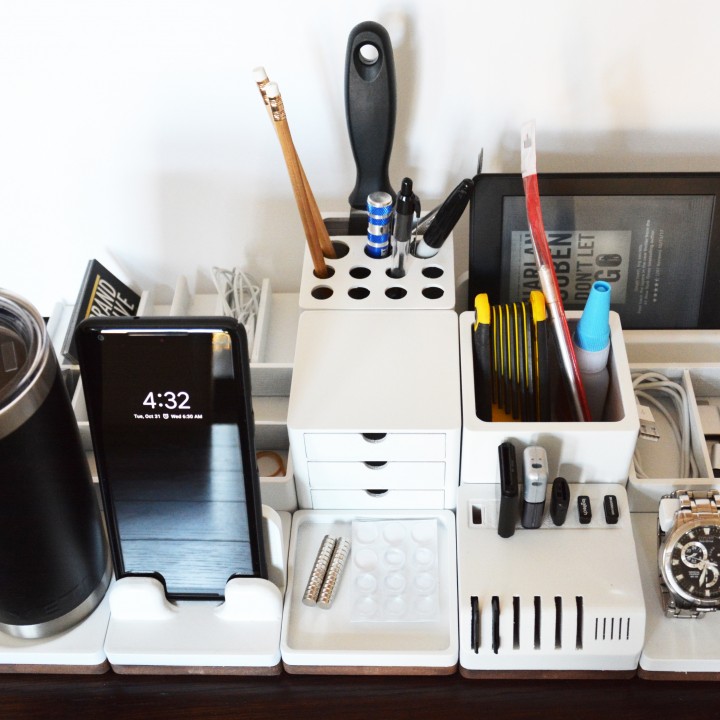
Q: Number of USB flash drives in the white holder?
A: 5